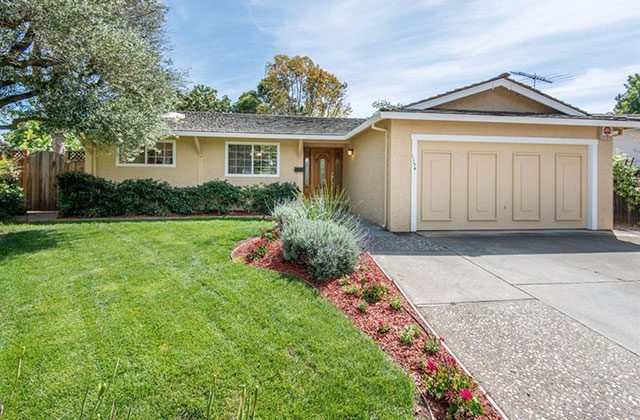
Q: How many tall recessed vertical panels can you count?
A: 4